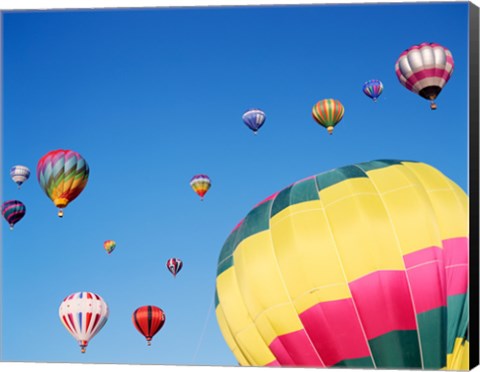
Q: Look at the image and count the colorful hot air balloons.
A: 13